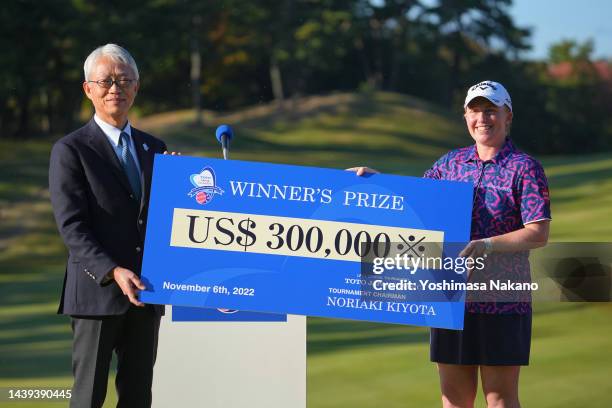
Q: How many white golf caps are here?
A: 1